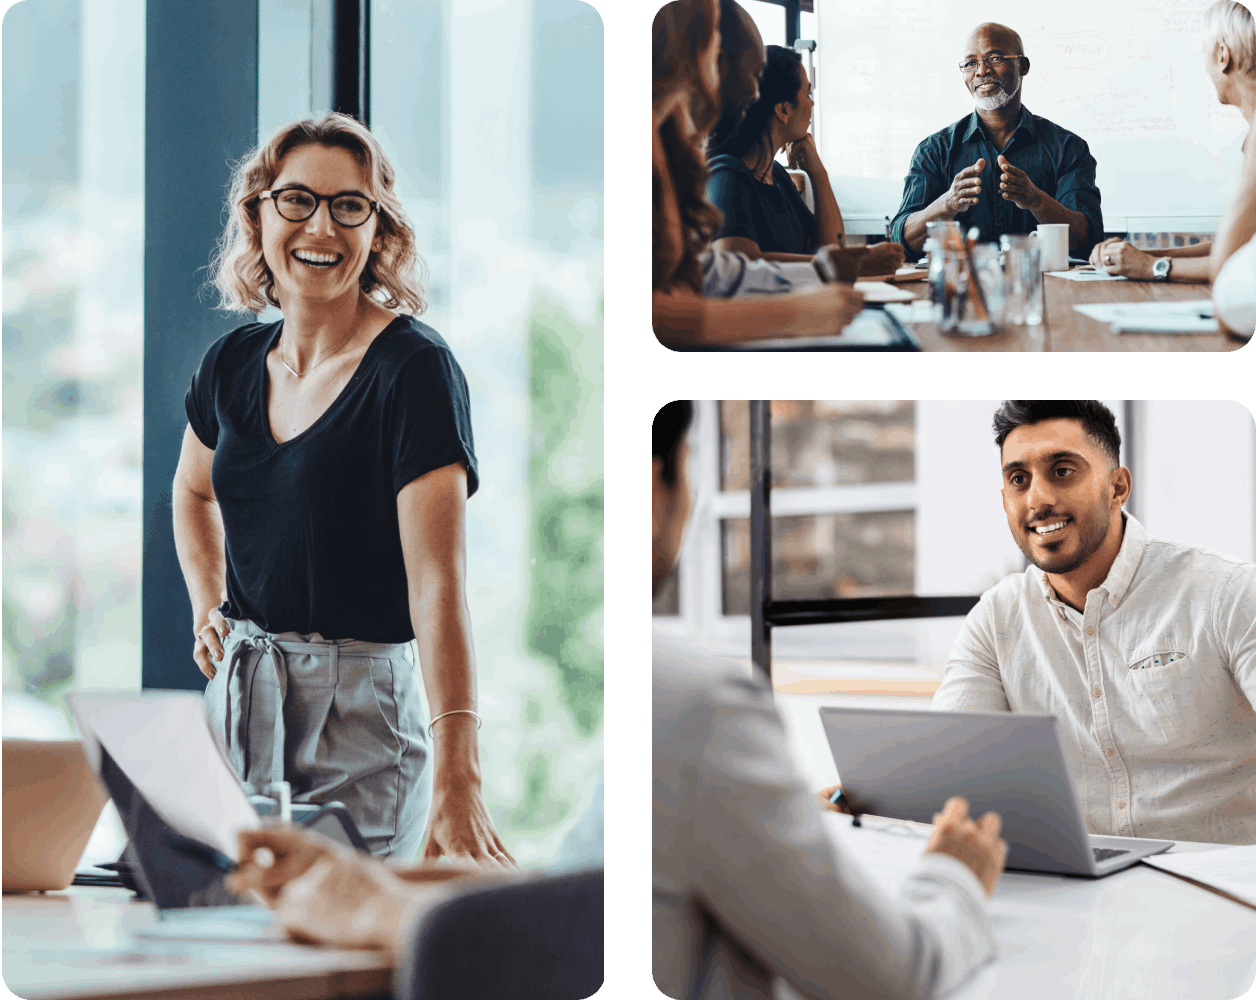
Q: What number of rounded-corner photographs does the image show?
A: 3